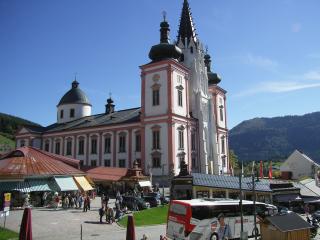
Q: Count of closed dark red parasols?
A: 2